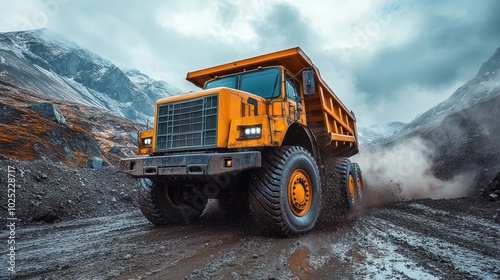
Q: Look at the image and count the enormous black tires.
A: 4